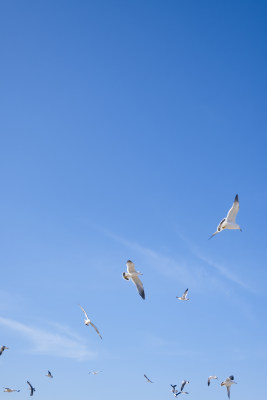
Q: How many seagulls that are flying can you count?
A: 15